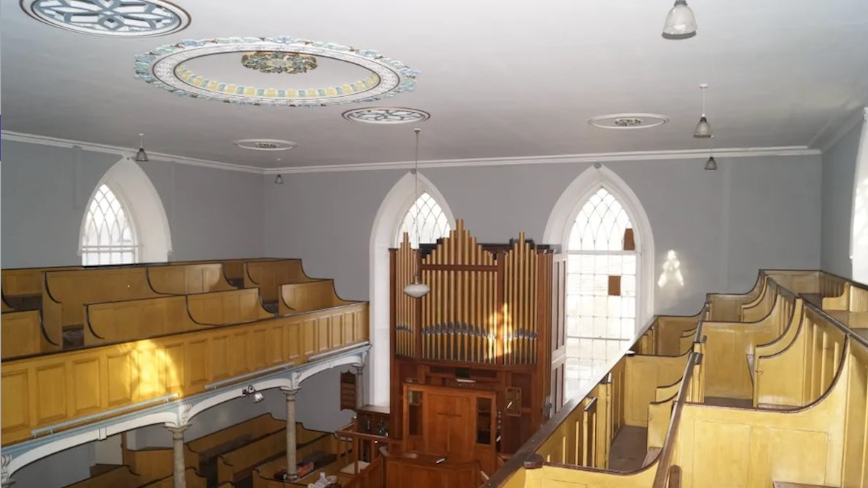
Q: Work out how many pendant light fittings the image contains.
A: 6